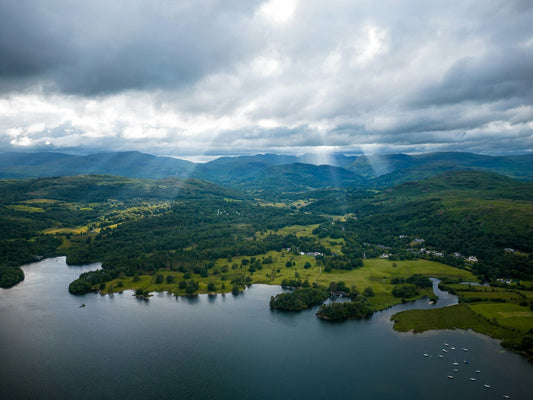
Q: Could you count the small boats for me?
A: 14